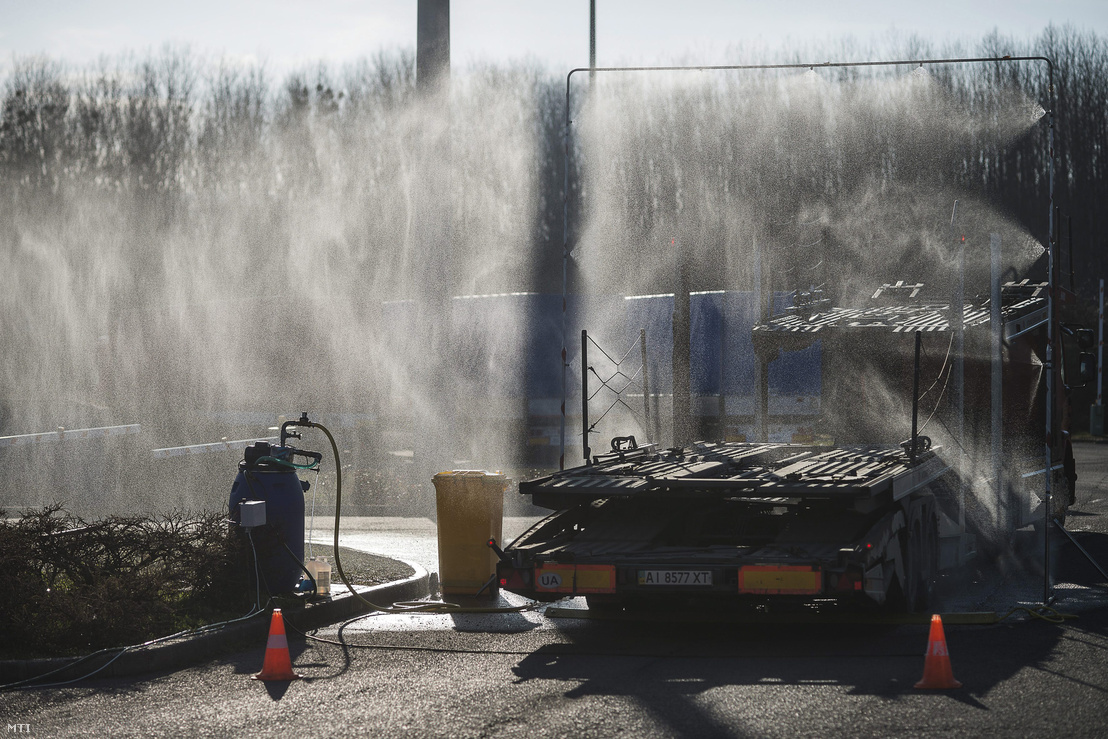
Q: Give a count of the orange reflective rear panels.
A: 2